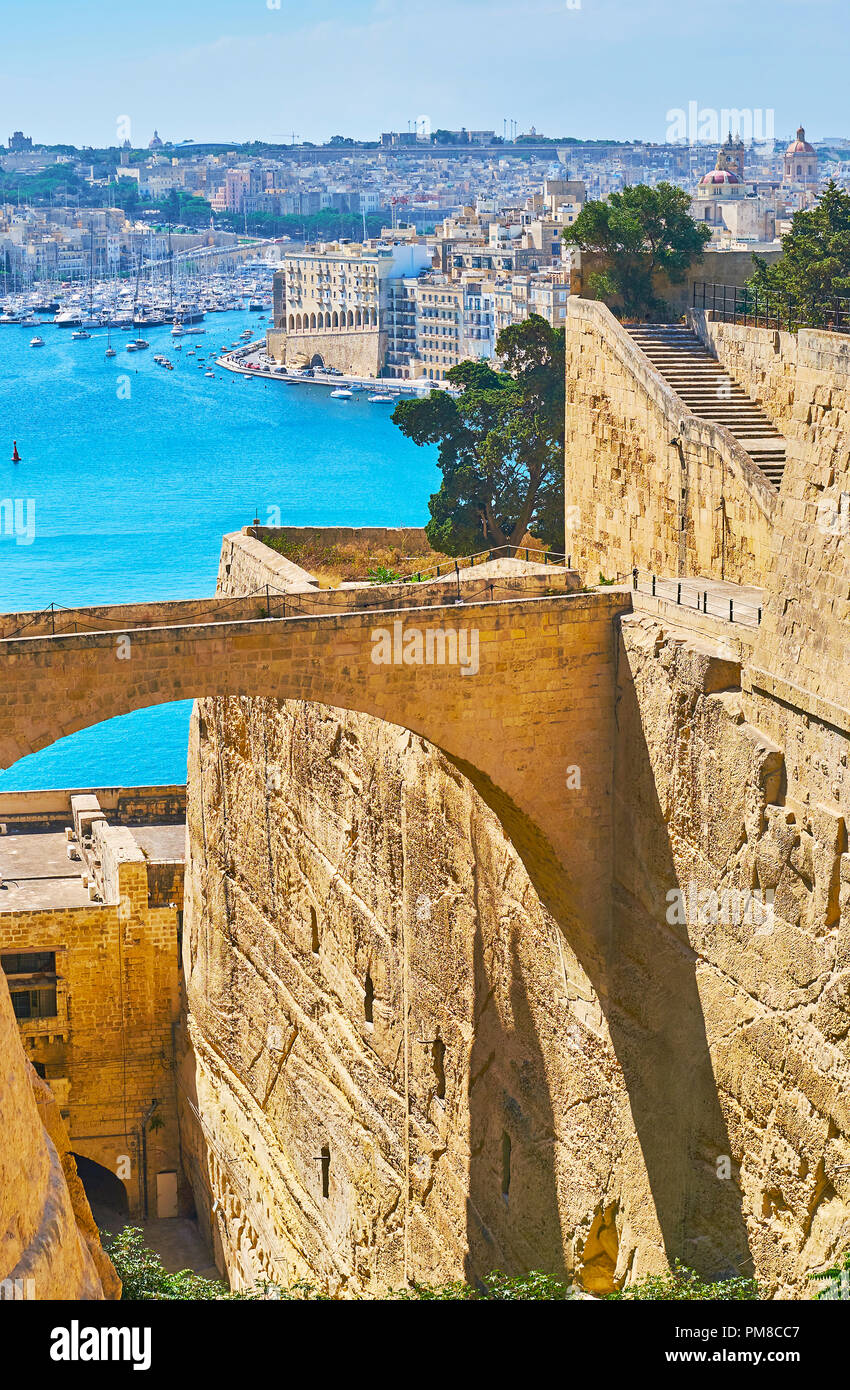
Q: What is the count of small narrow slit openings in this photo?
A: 5